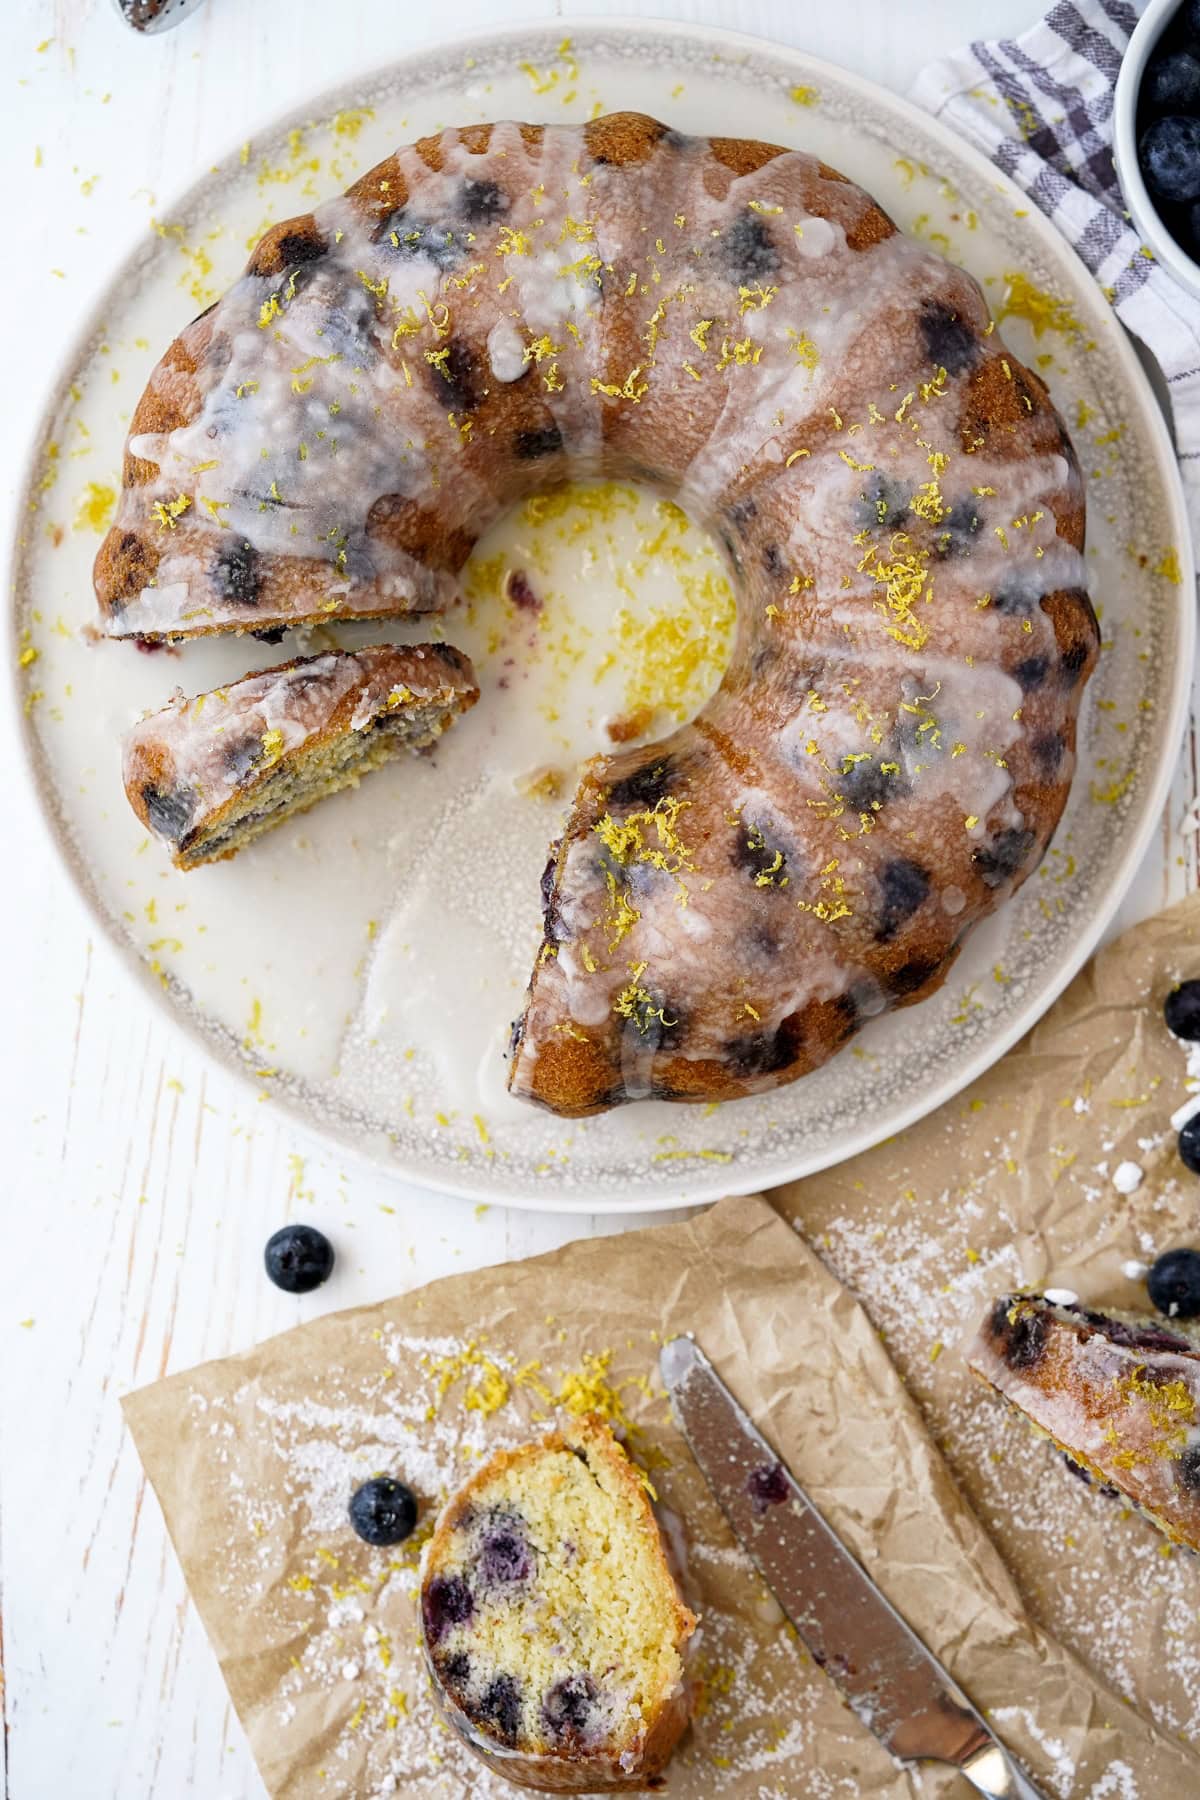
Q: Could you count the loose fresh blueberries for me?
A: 5